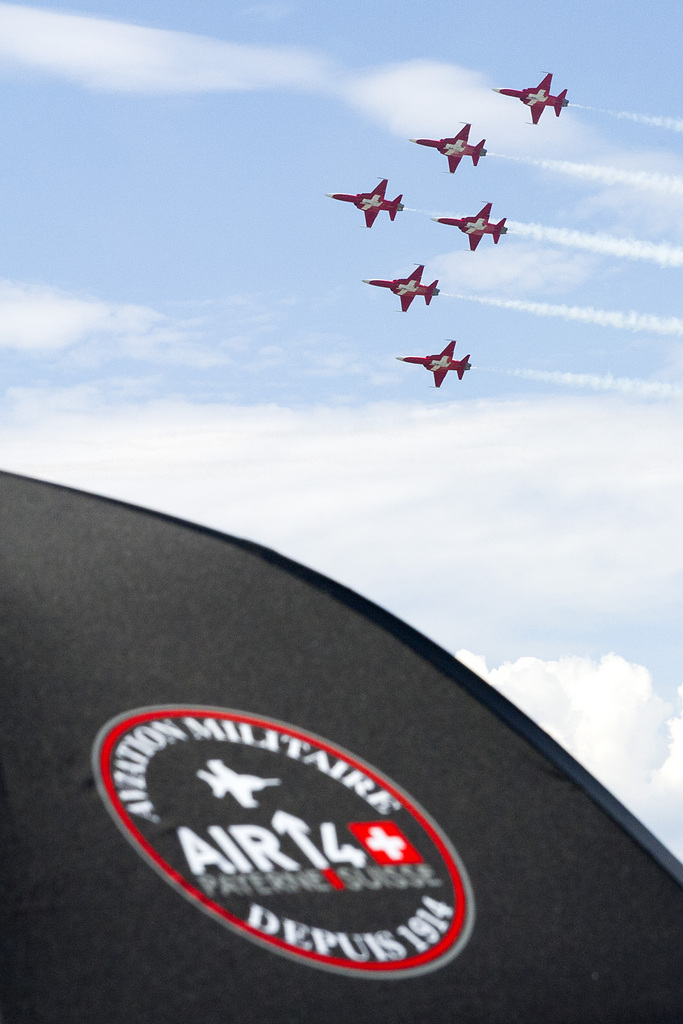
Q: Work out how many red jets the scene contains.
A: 6